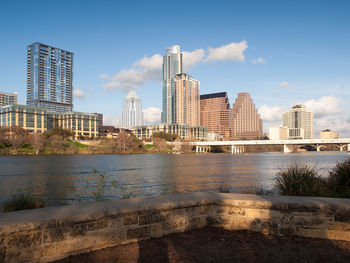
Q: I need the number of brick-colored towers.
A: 2